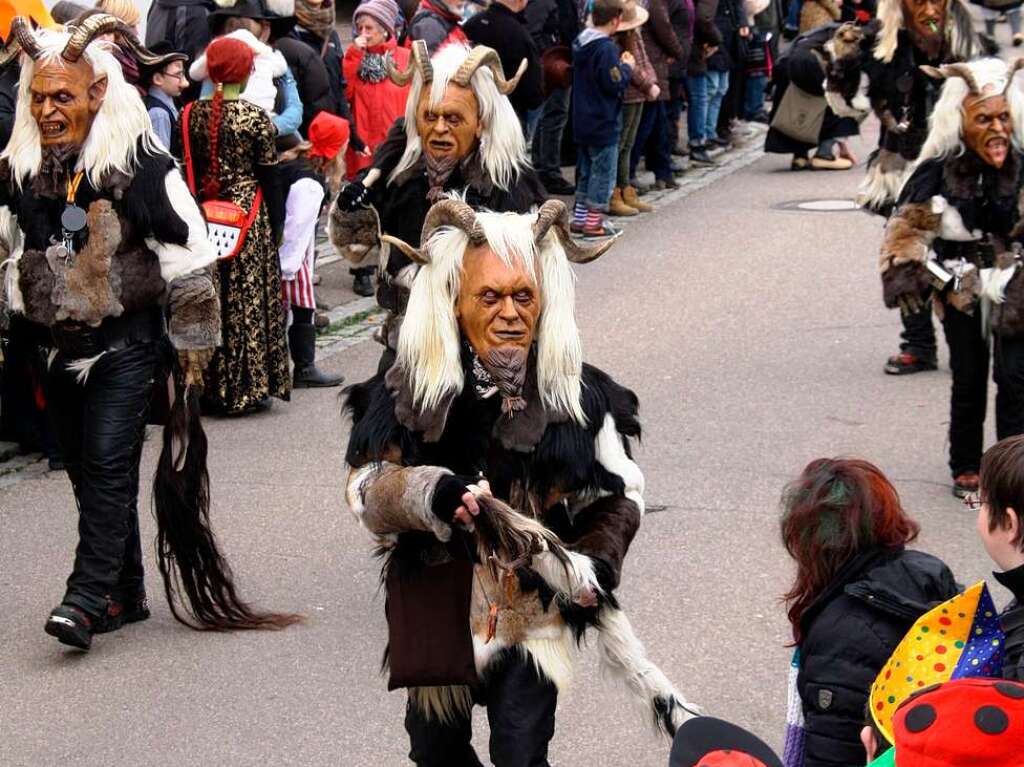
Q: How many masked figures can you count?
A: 5